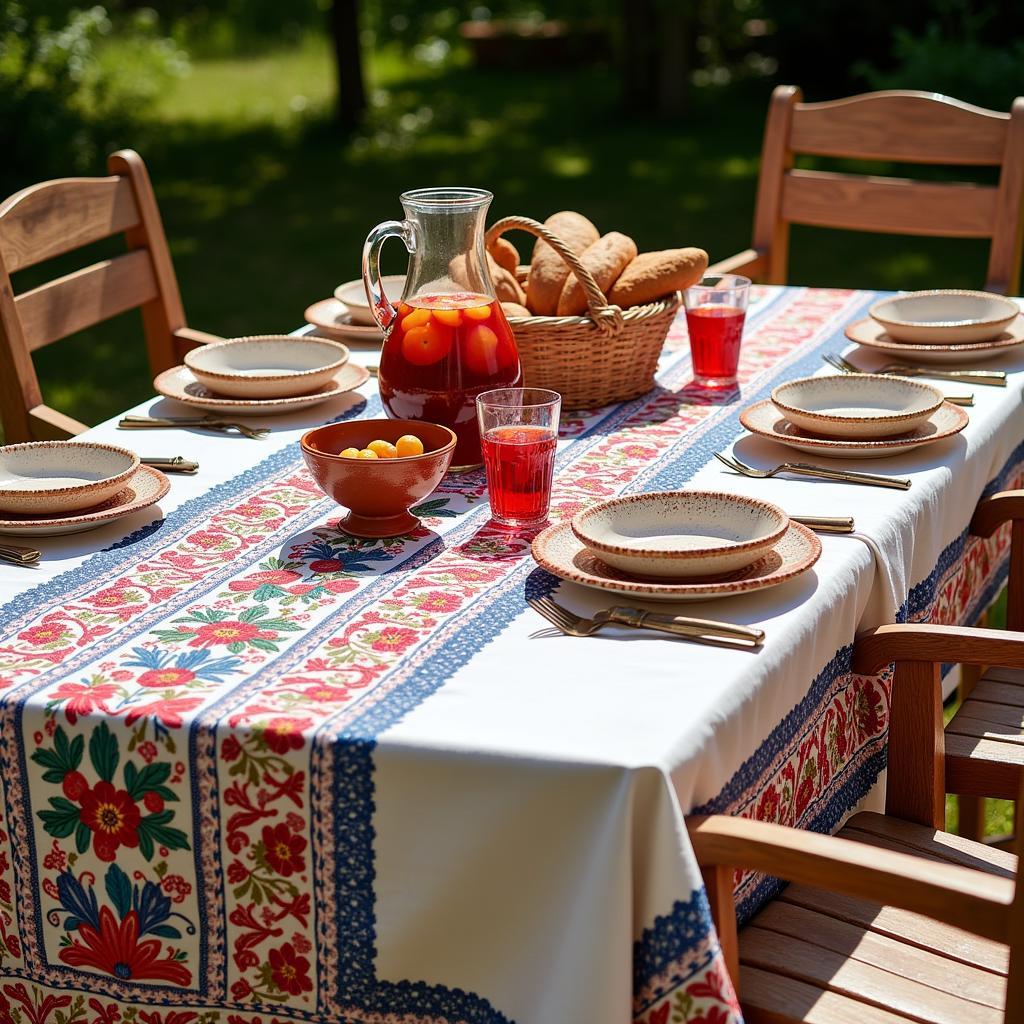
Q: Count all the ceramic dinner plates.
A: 6